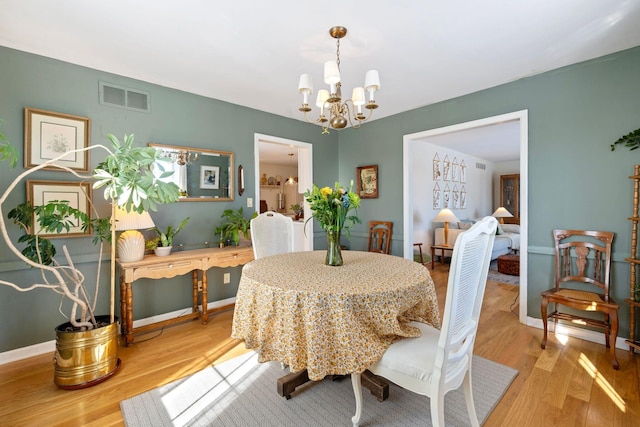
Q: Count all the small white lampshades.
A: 5